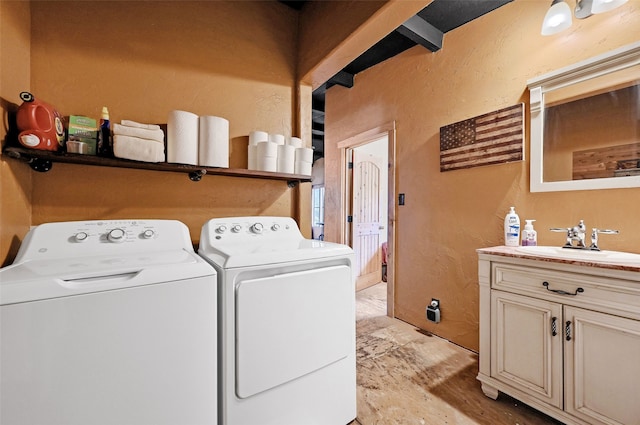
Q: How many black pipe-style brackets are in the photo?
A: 3